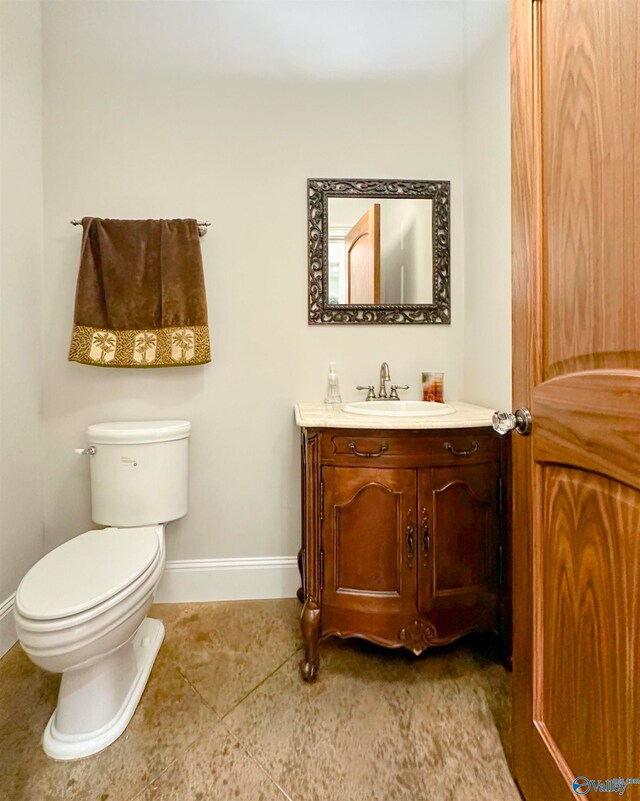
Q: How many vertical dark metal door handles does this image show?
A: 2